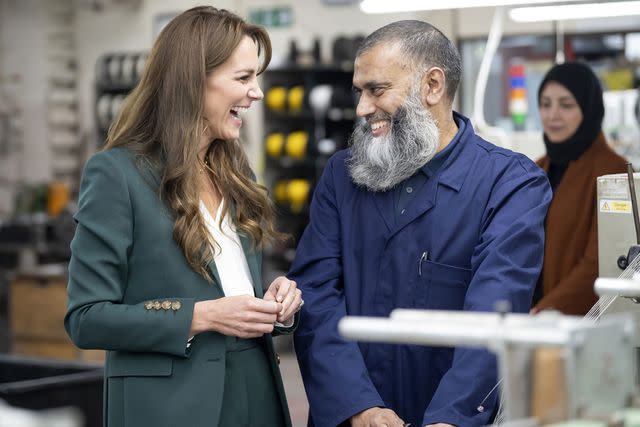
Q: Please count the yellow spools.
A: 6